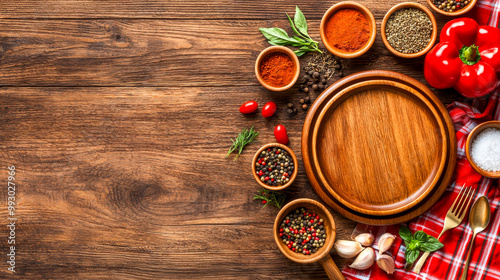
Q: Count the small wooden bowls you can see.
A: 7